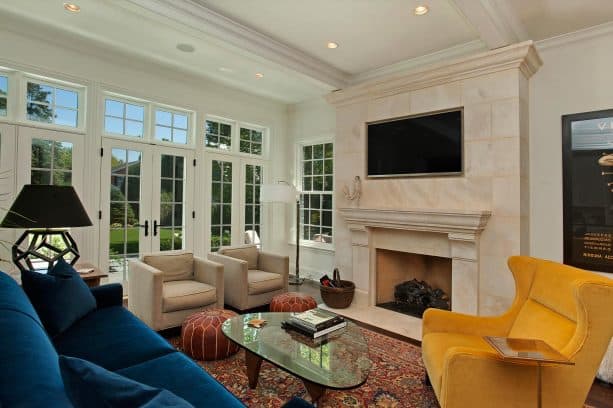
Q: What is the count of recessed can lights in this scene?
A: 4